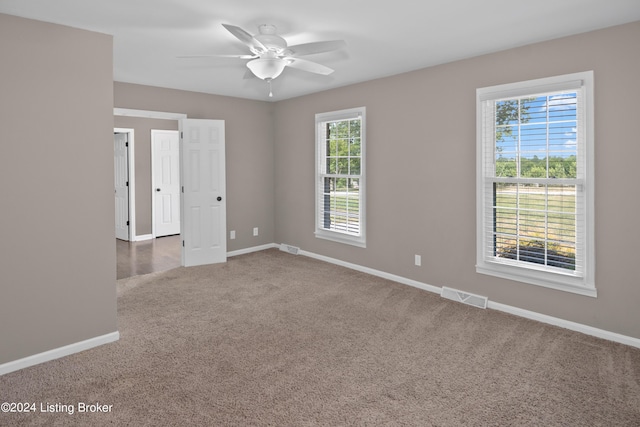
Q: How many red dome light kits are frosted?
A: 0